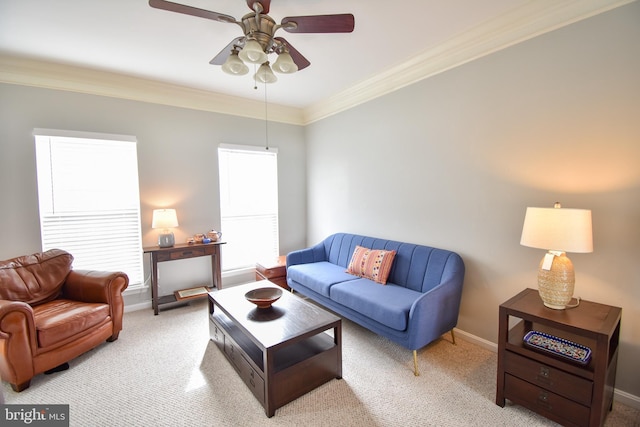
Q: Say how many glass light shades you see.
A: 4